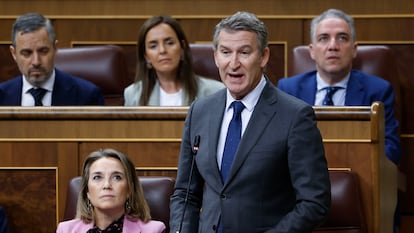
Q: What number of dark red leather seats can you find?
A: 5